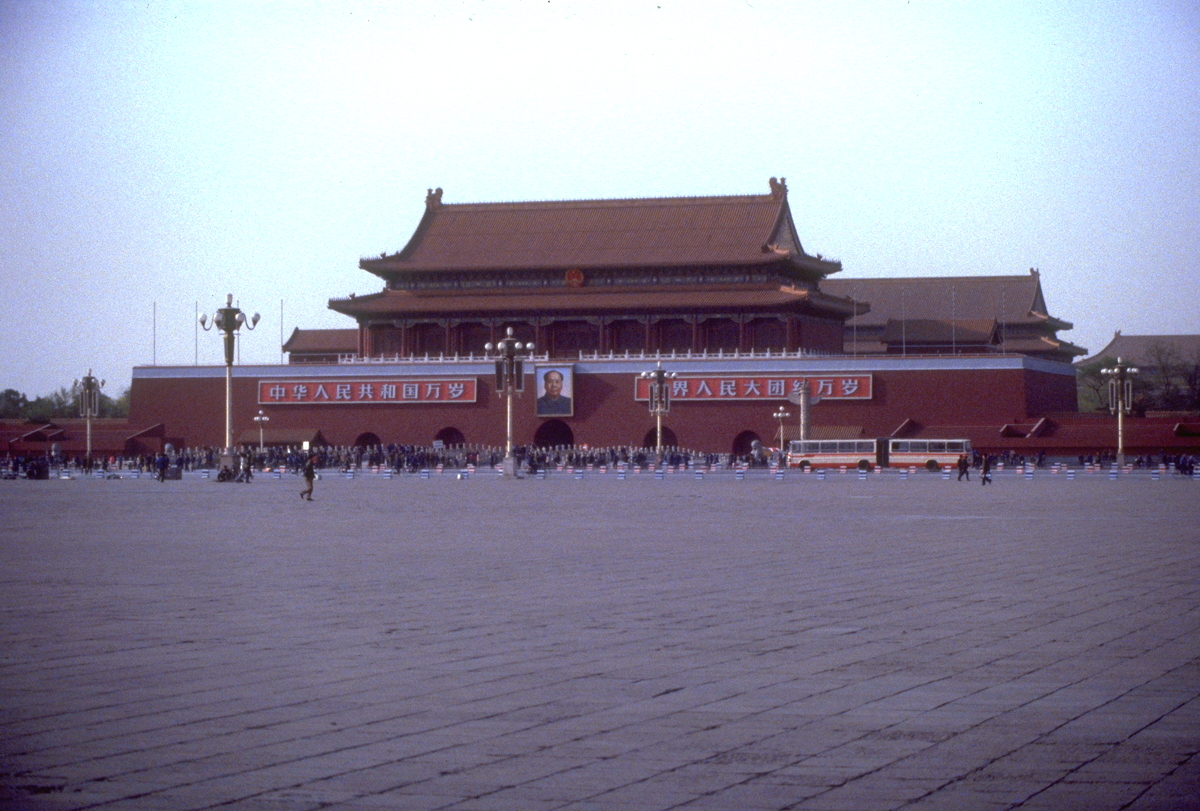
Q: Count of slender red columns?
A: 10